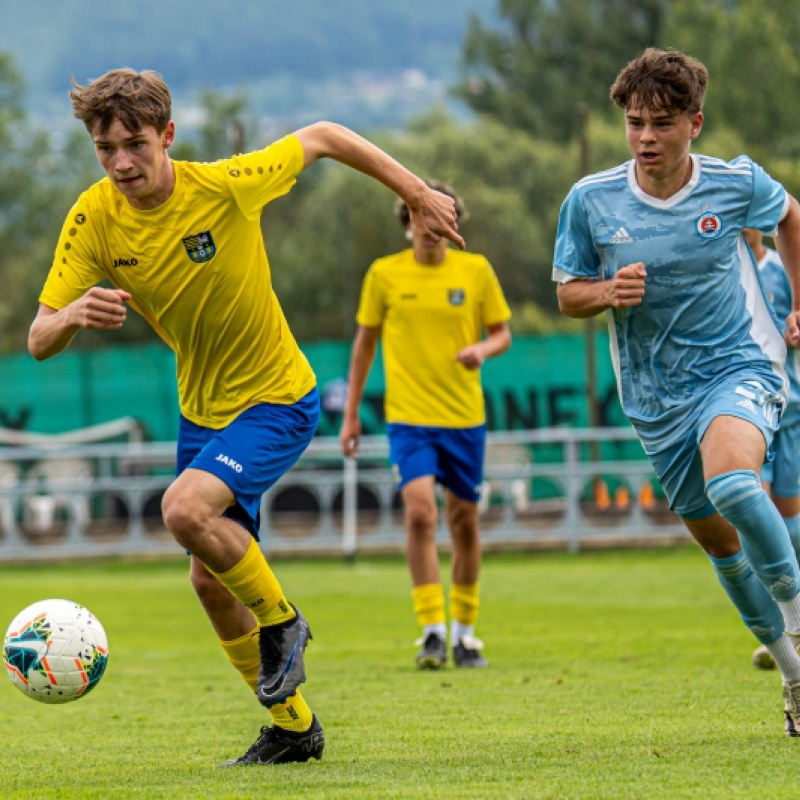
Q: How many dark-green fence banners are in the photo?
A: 1